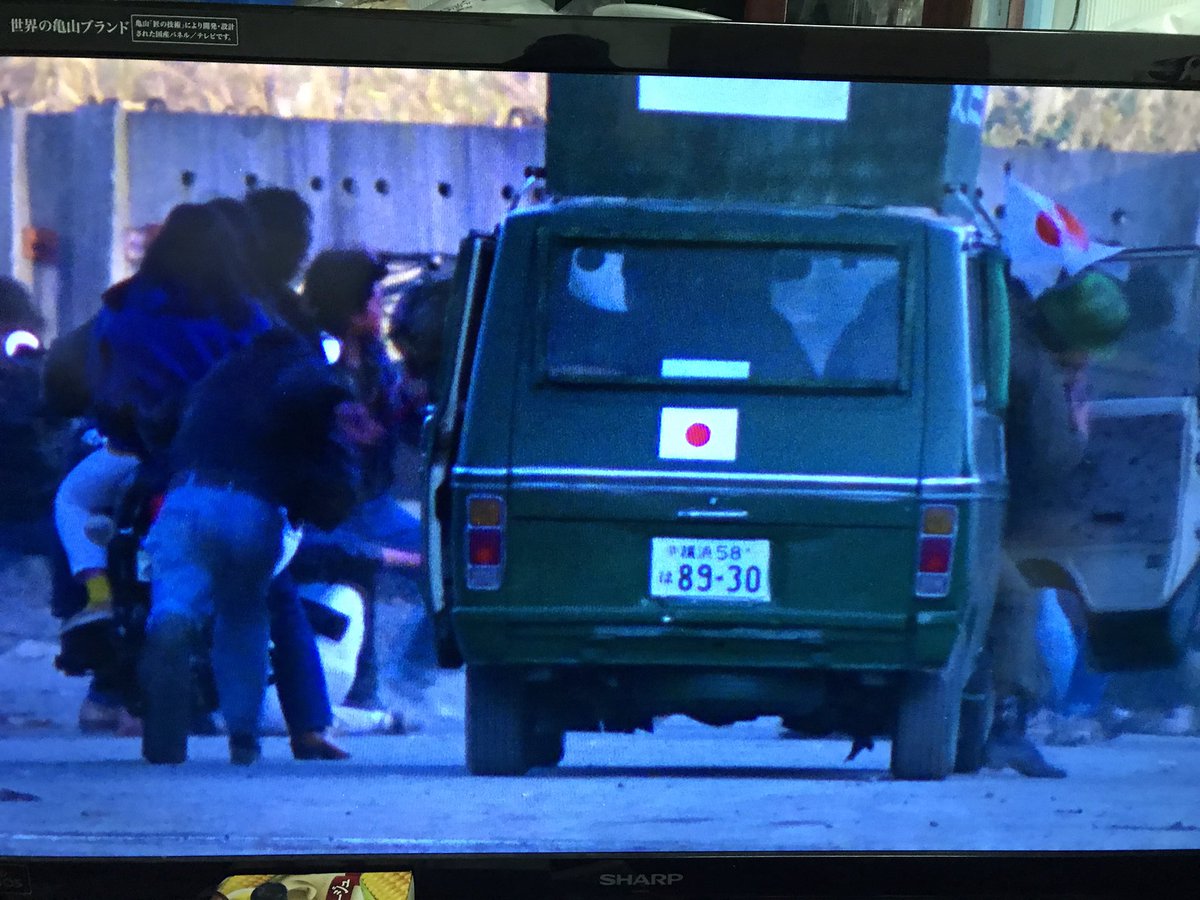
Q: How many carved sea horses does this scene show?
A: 0